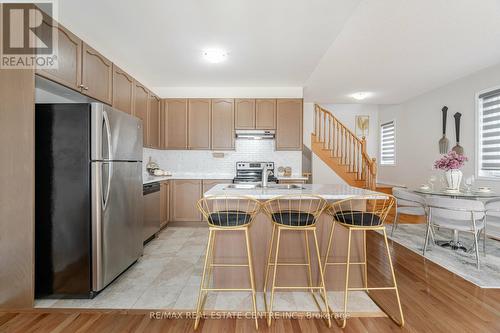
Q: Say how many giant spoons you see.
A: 1